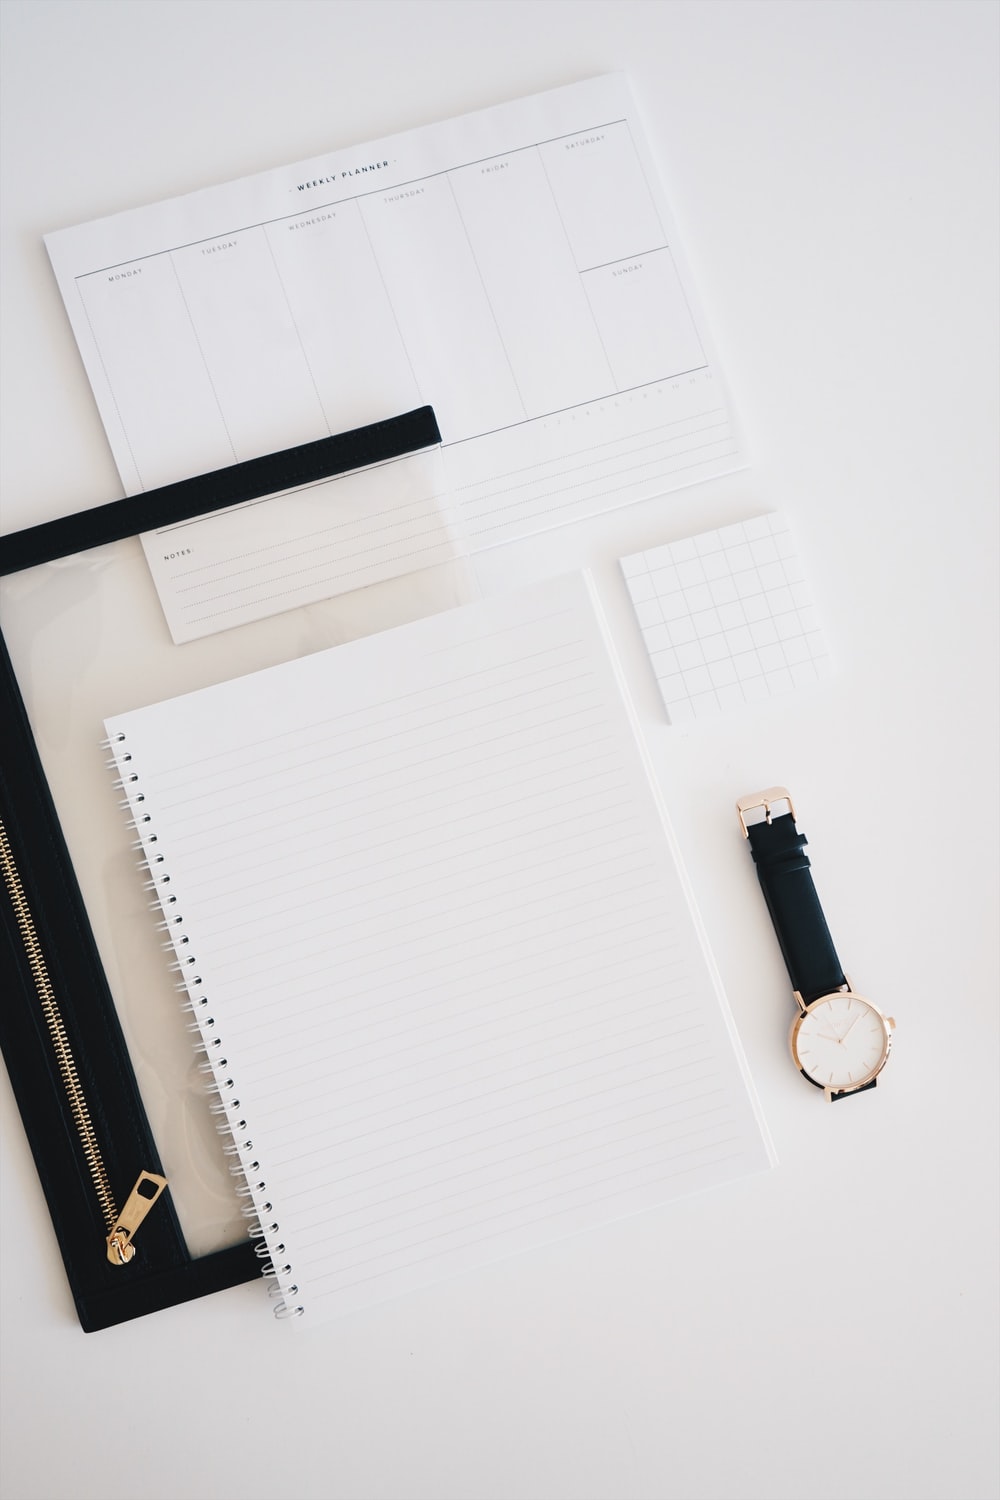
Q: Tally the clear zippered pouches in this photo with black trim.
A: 1